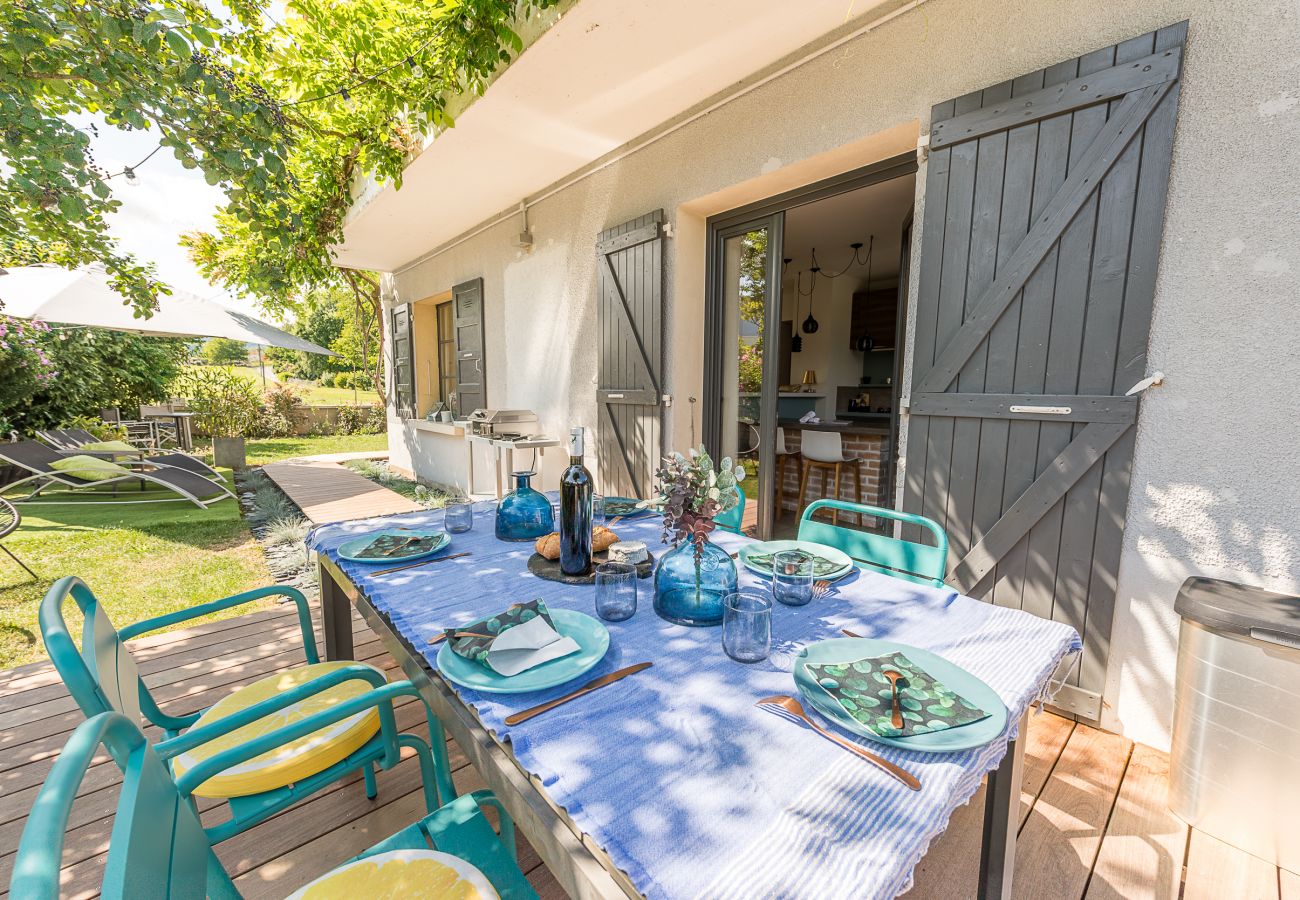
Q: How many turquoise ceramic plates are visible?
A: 5